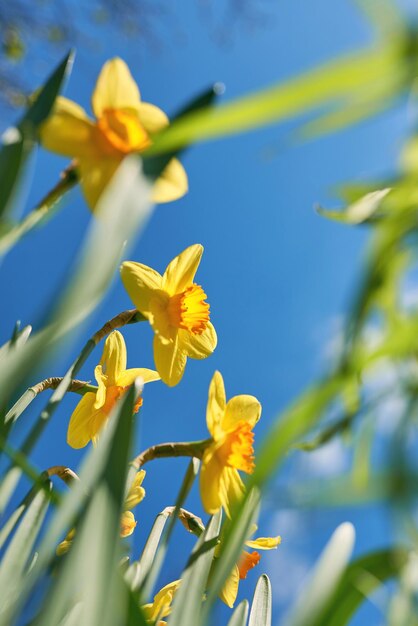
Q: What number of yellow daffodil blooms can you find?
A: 7